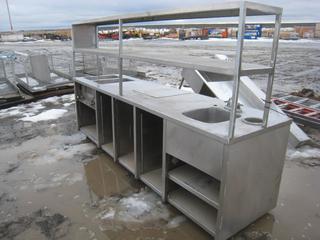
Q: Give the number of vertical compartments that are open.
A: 3